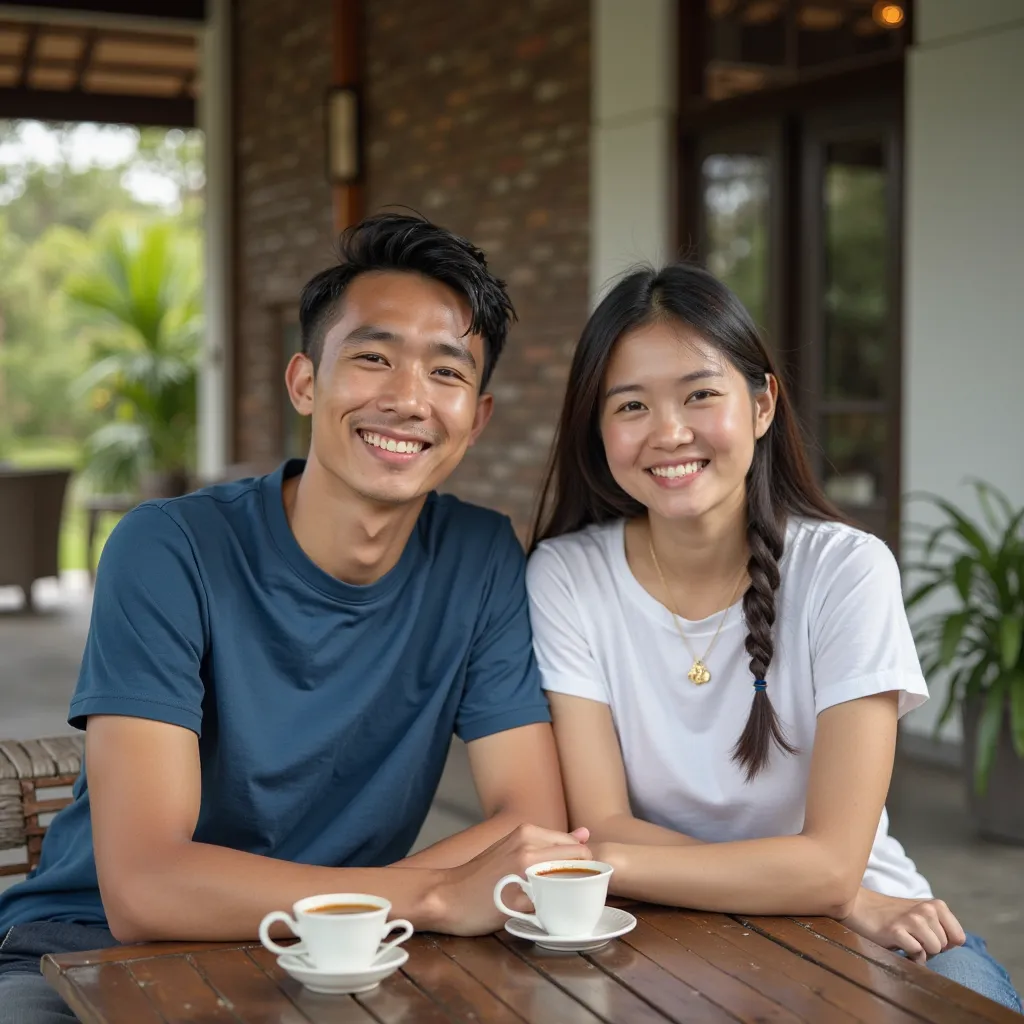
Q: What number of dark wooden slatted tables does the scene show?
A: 1